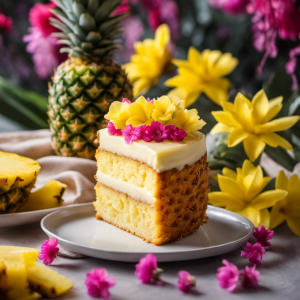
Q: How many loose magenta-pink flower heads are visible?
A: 8